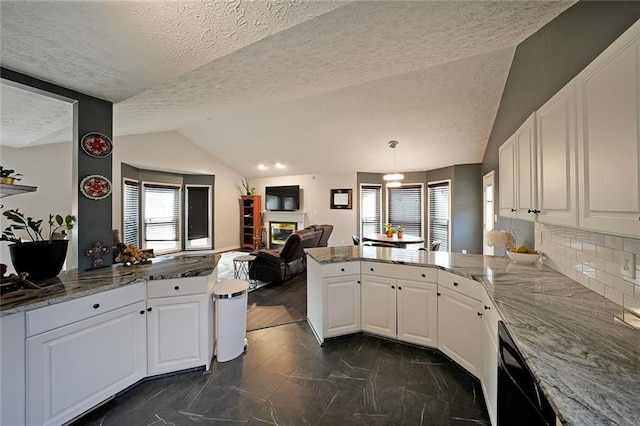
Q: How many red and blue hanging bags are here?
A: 0